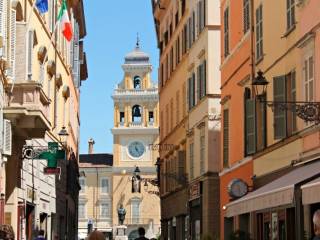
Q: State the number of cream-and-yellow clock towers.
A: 1